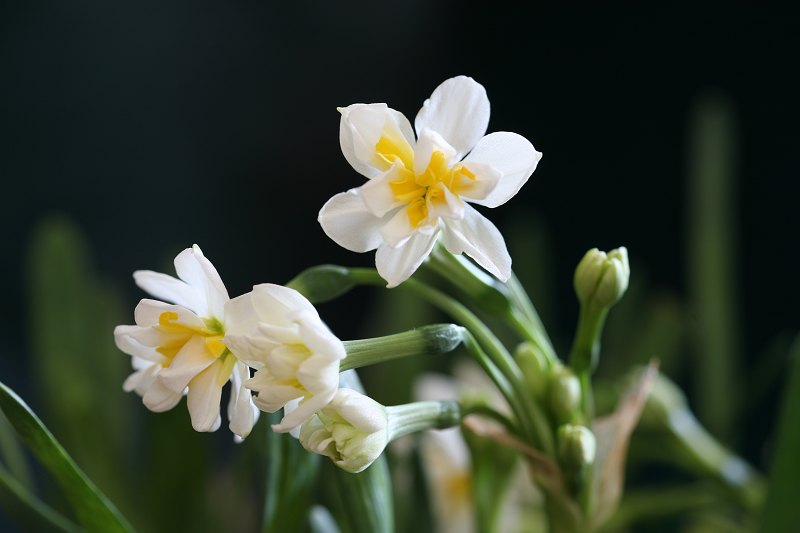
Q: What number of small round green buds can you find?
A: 4